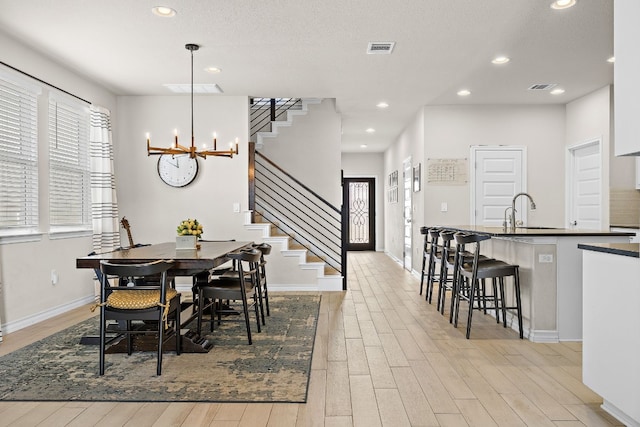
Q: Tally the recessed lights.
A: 10